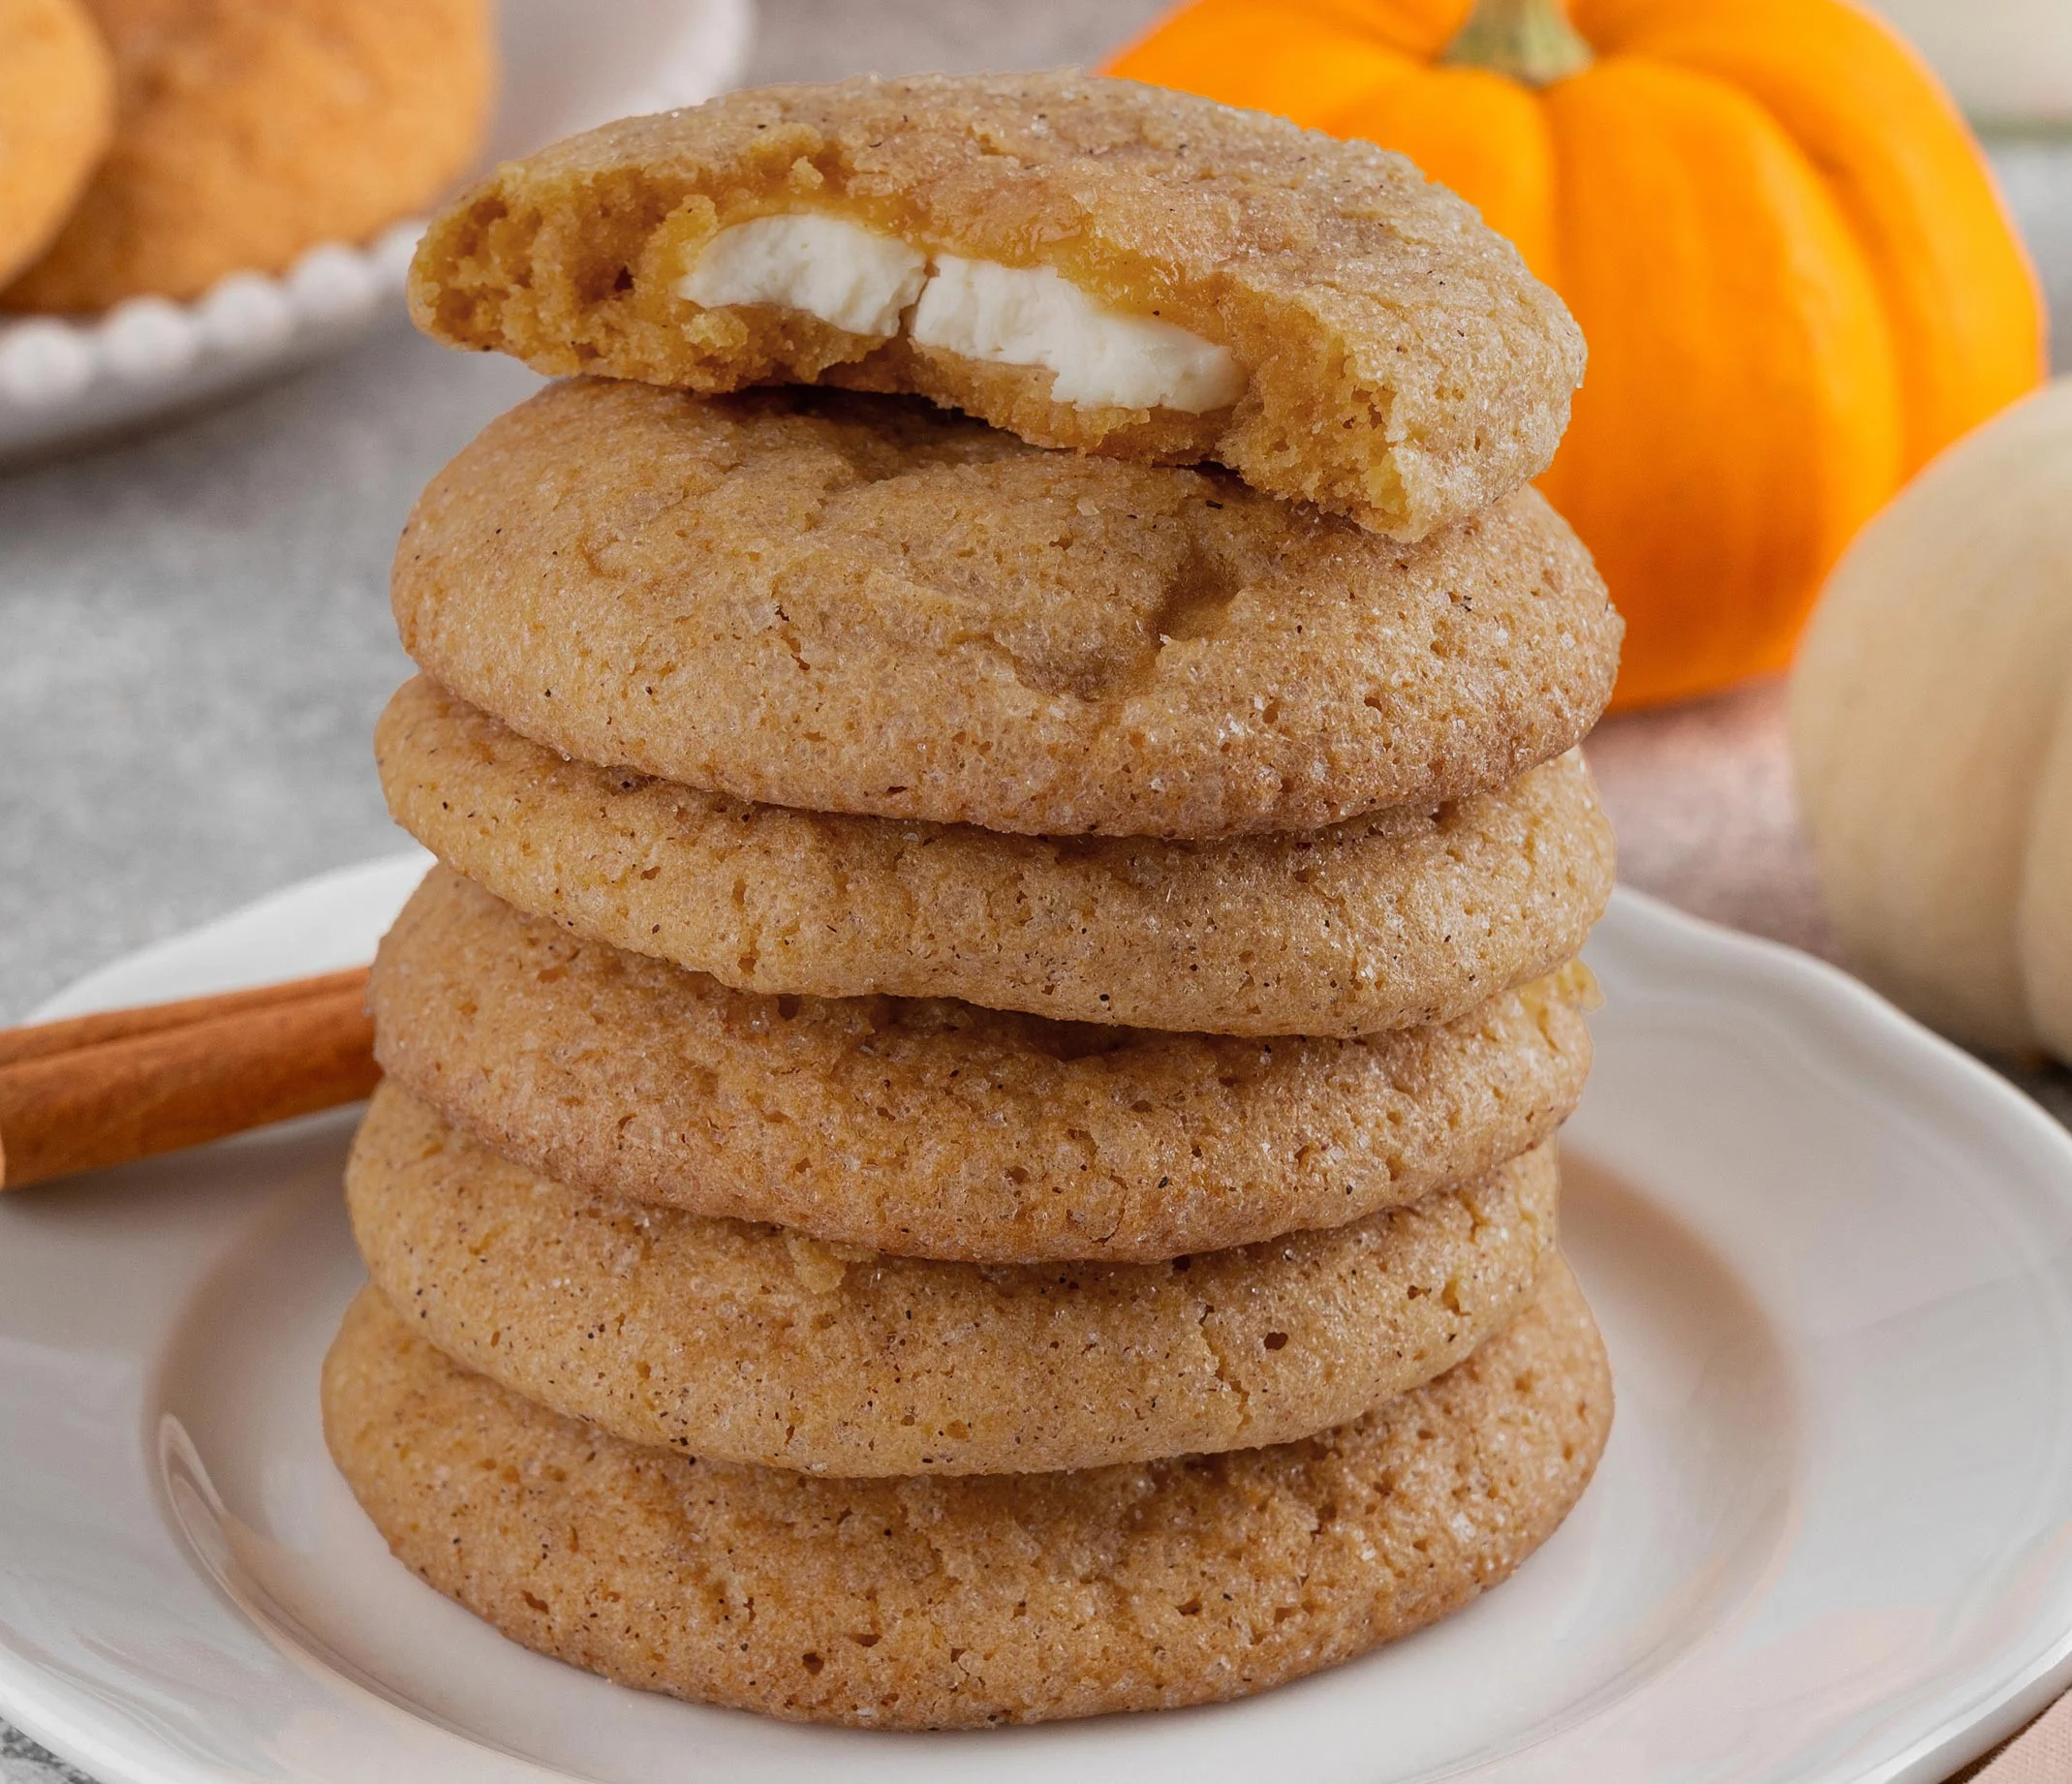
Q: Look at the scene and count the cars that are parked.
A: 0